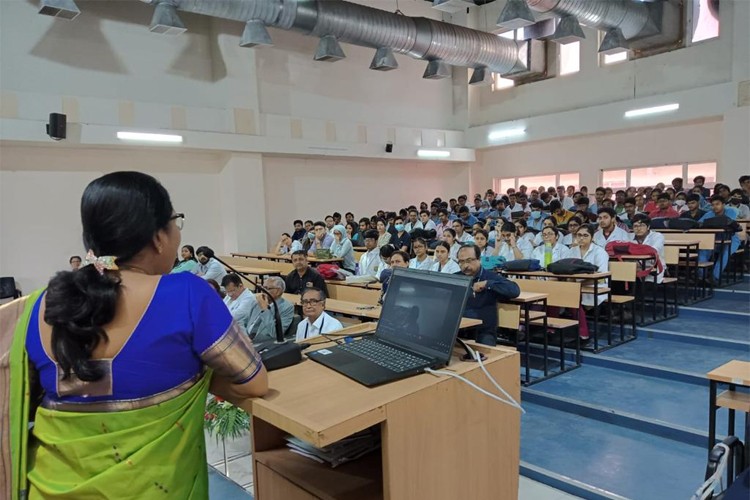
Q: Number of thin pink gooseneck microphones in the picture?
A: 0